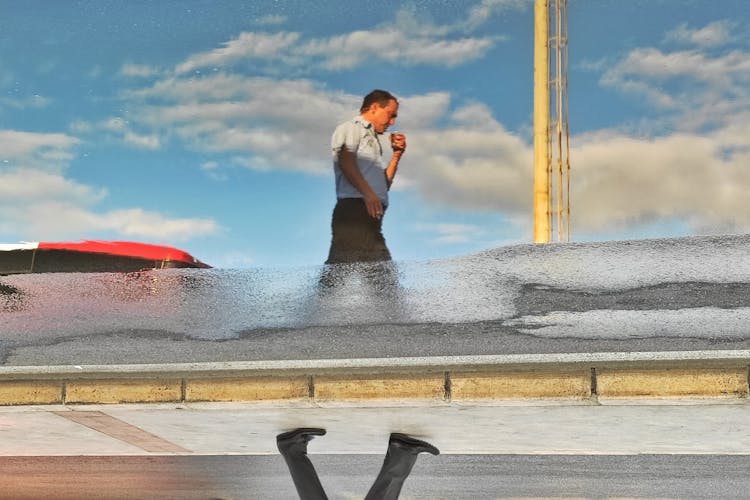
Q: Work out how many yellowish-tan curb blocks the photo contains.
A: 6